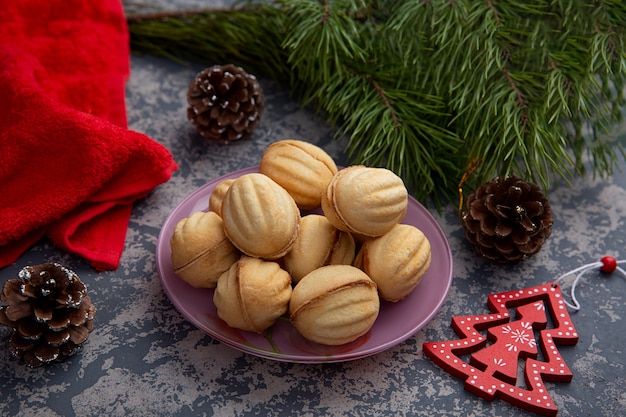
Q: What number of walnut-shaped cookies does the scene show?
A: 9